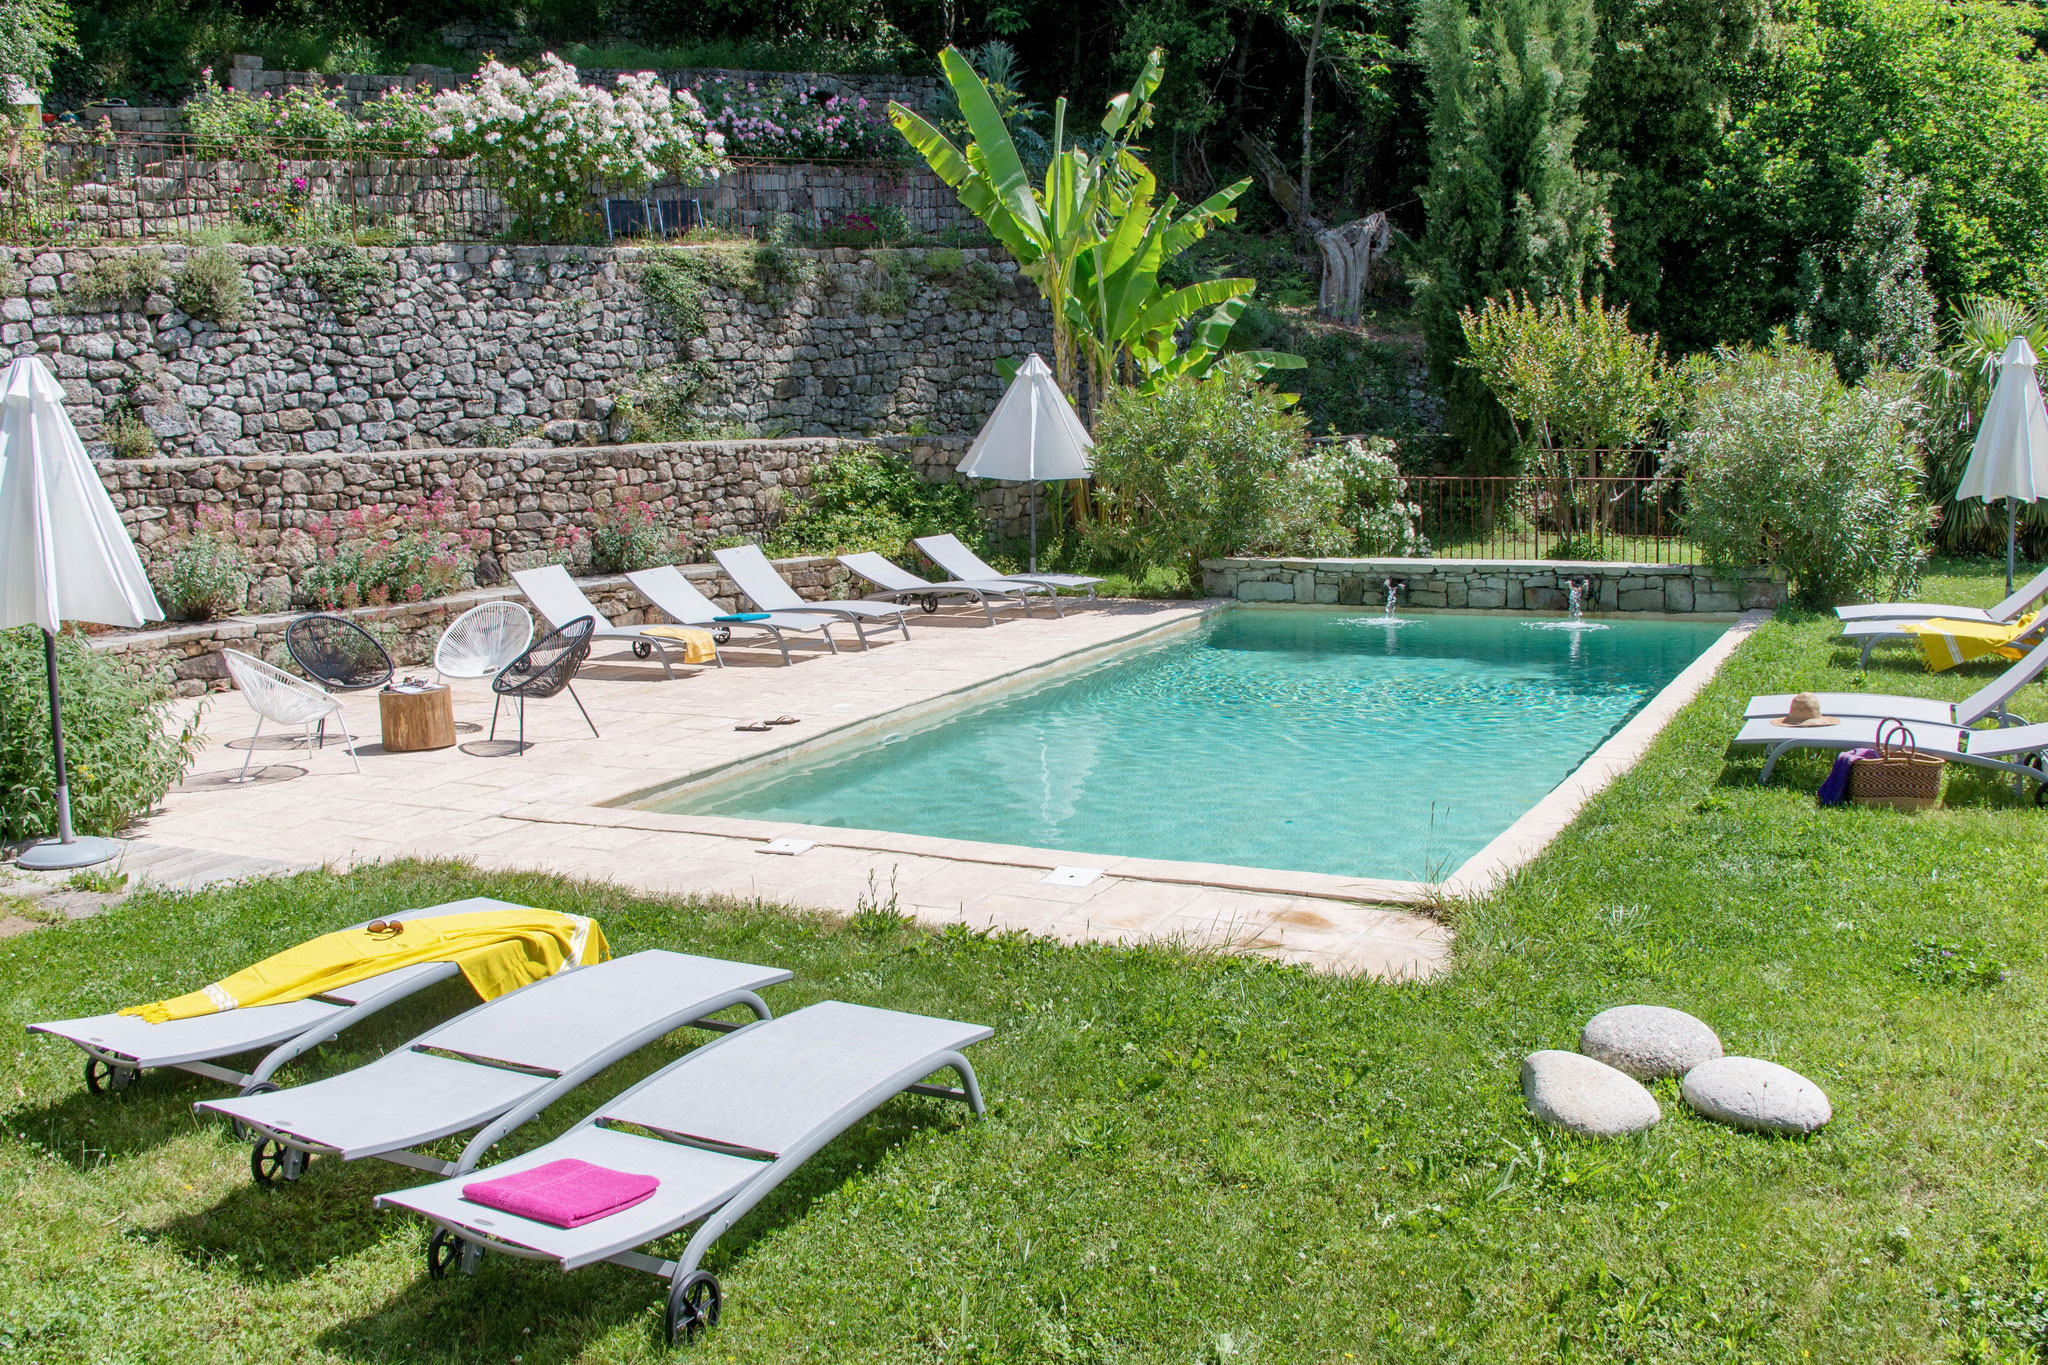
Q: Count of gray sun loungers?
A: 12